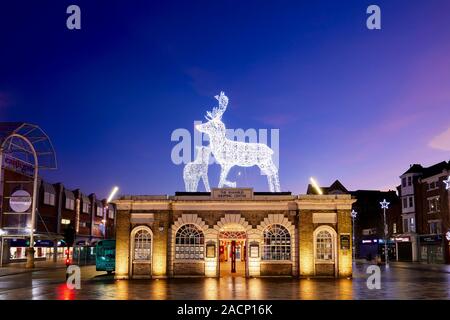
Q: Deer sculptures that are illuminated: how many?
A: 2